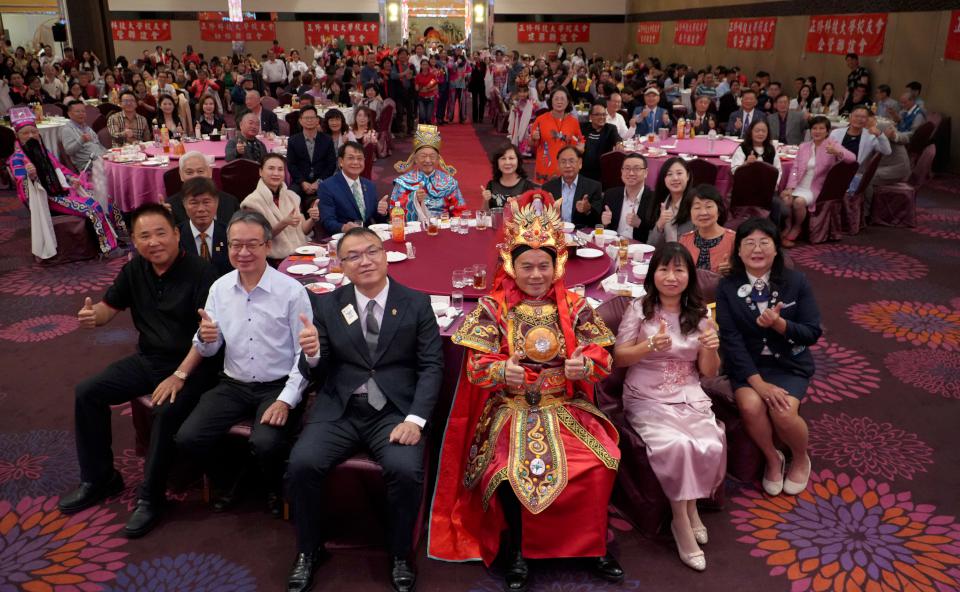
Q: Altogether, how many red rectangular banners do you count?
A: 9